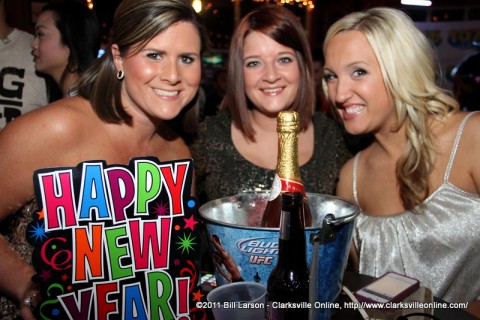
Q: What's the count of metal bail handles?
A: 1